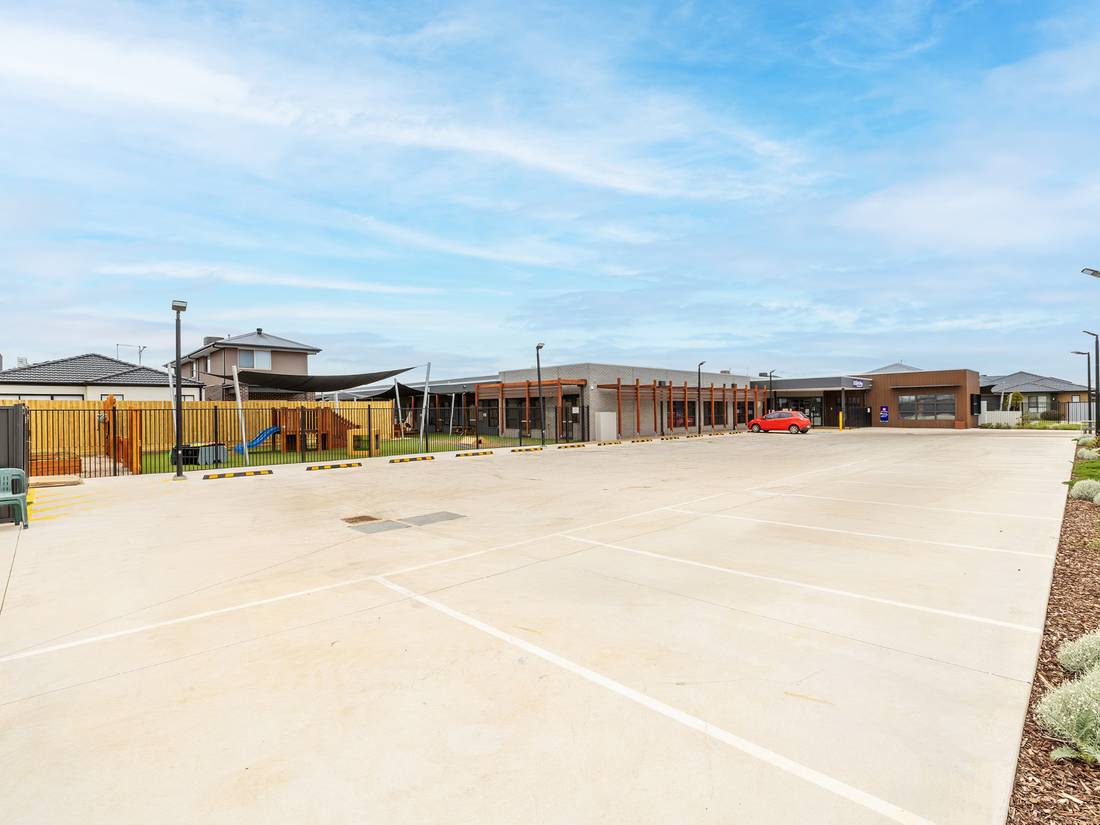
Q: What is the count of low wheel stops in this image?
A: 12